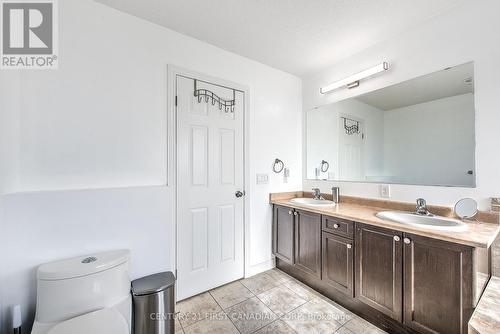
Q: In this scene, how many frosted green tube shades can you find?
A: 0